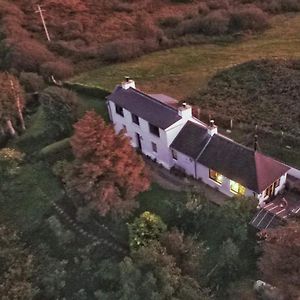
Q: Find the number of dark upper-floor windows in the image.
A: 3